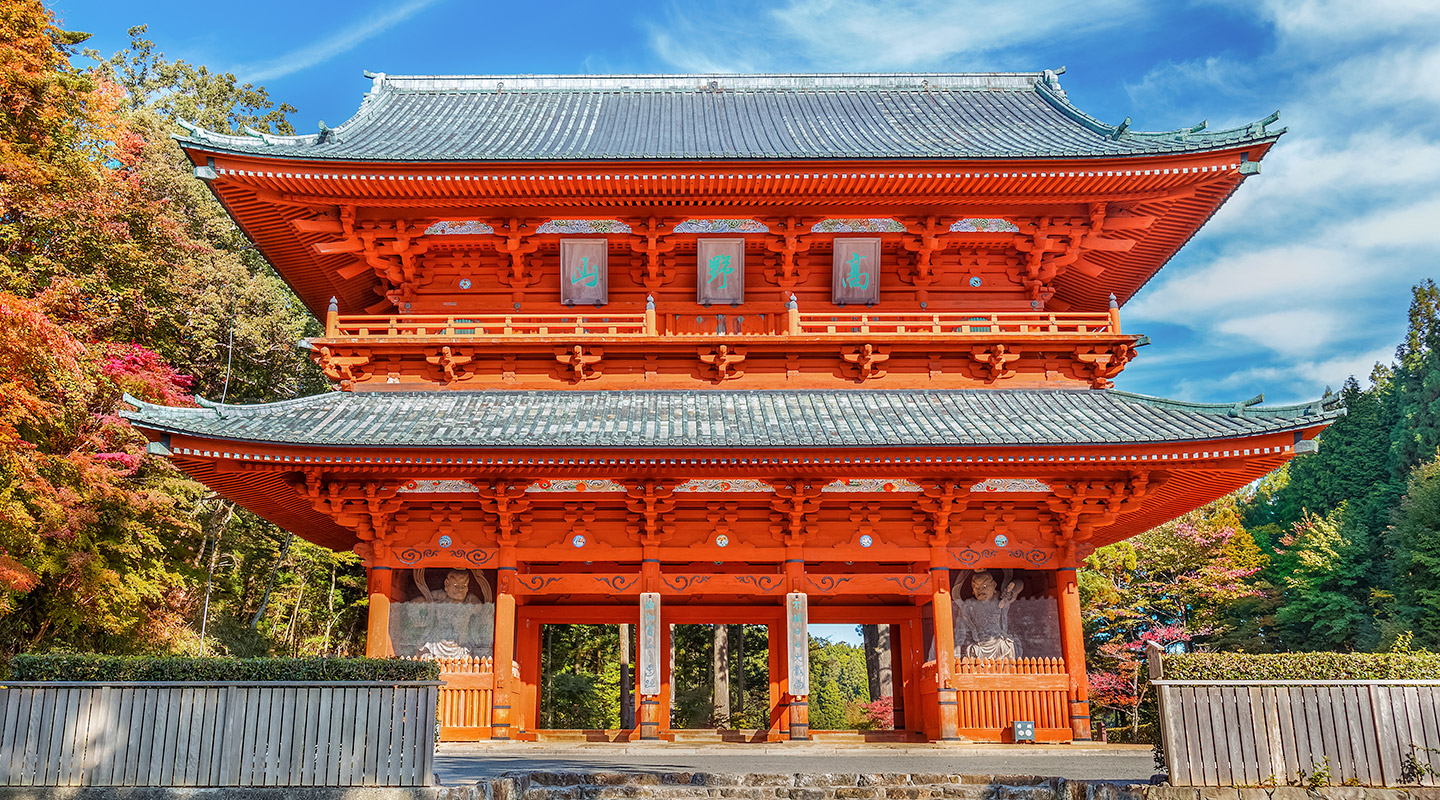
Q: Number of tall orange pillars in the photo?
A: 6